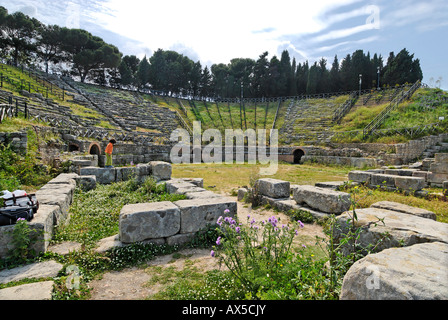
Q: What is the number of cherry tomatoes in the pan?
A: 0